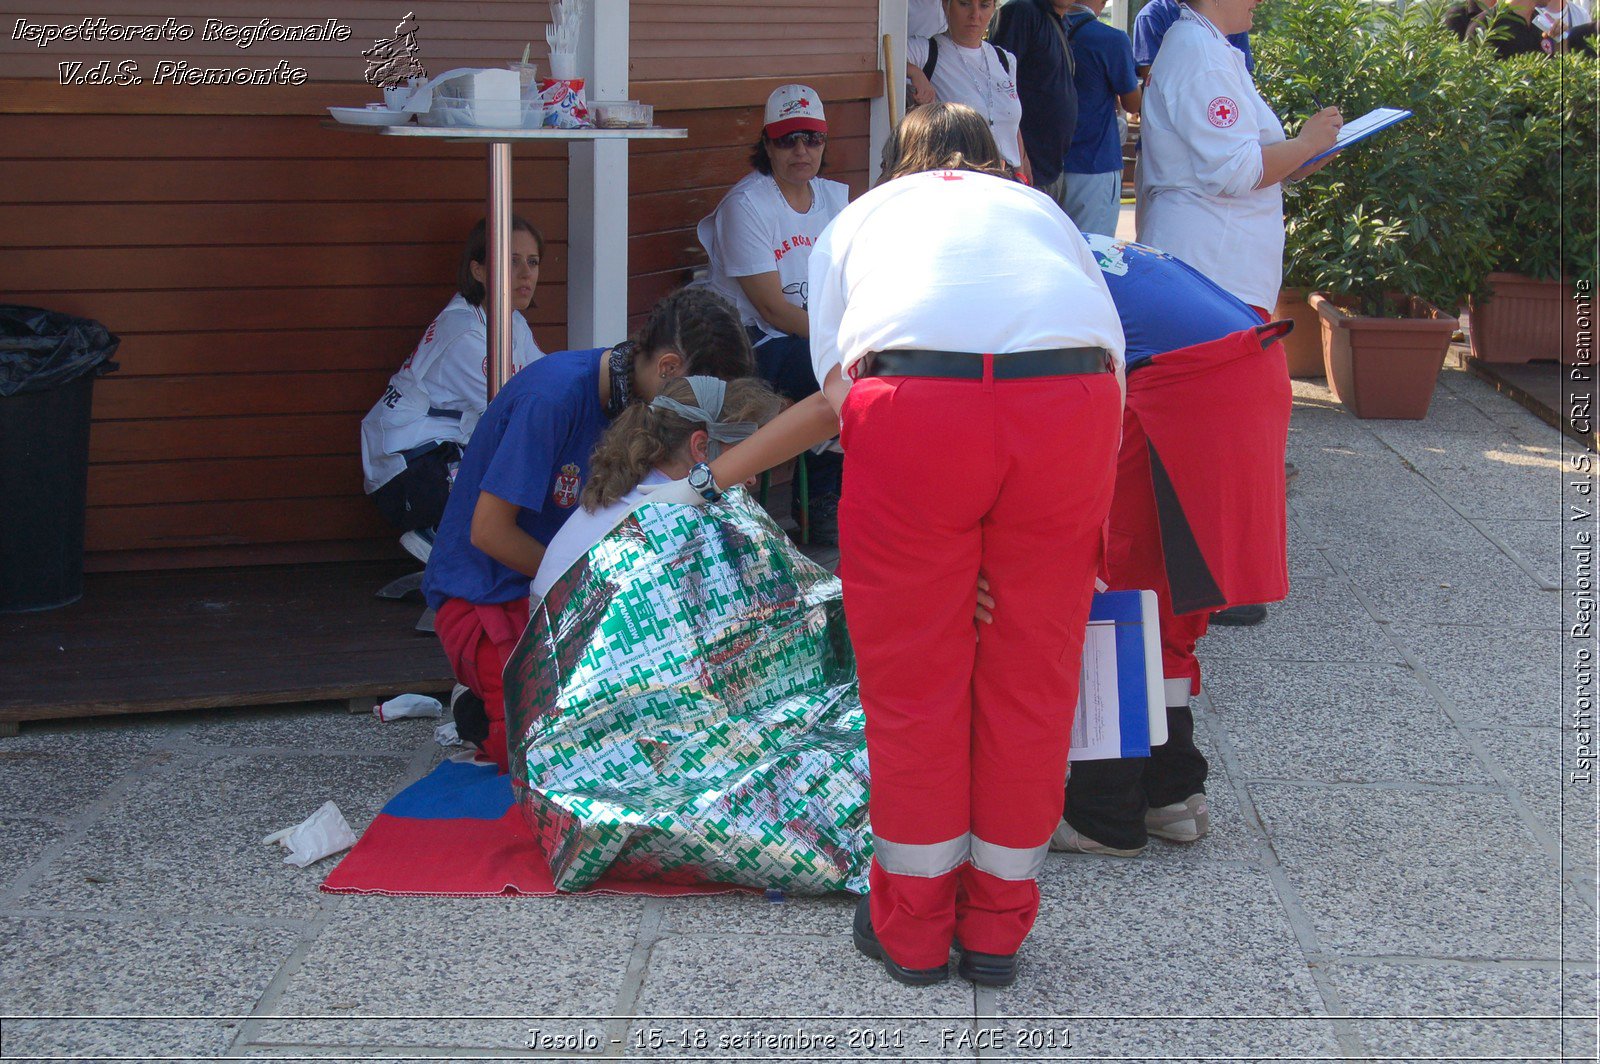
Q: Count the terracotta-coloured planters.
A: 3